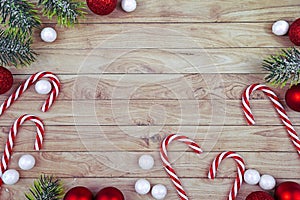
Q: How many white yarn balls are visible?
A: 11